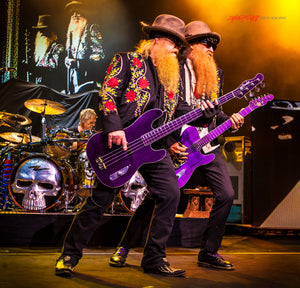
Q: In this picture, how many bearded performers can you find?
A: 2